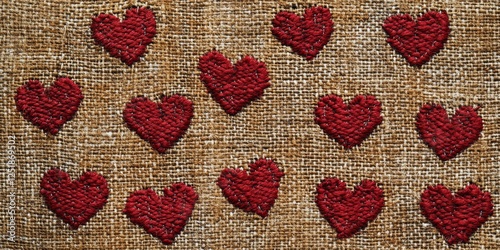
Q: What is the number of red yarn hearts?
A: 13